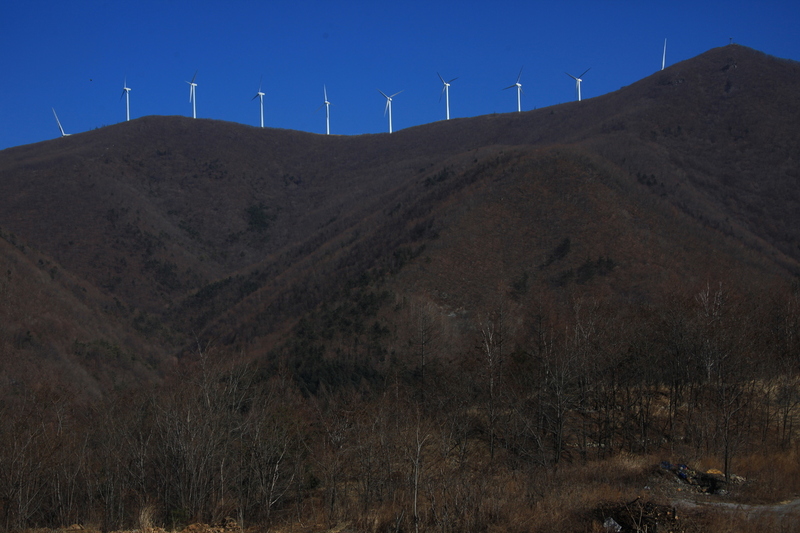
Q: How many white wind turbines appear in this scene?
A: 10